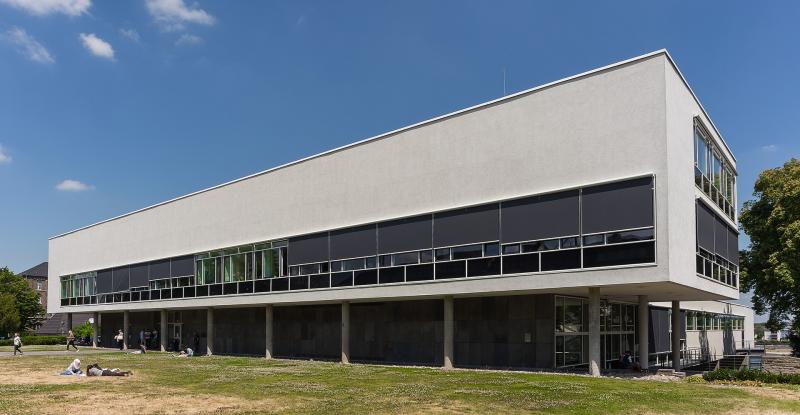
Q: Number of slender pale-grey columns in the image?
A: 11